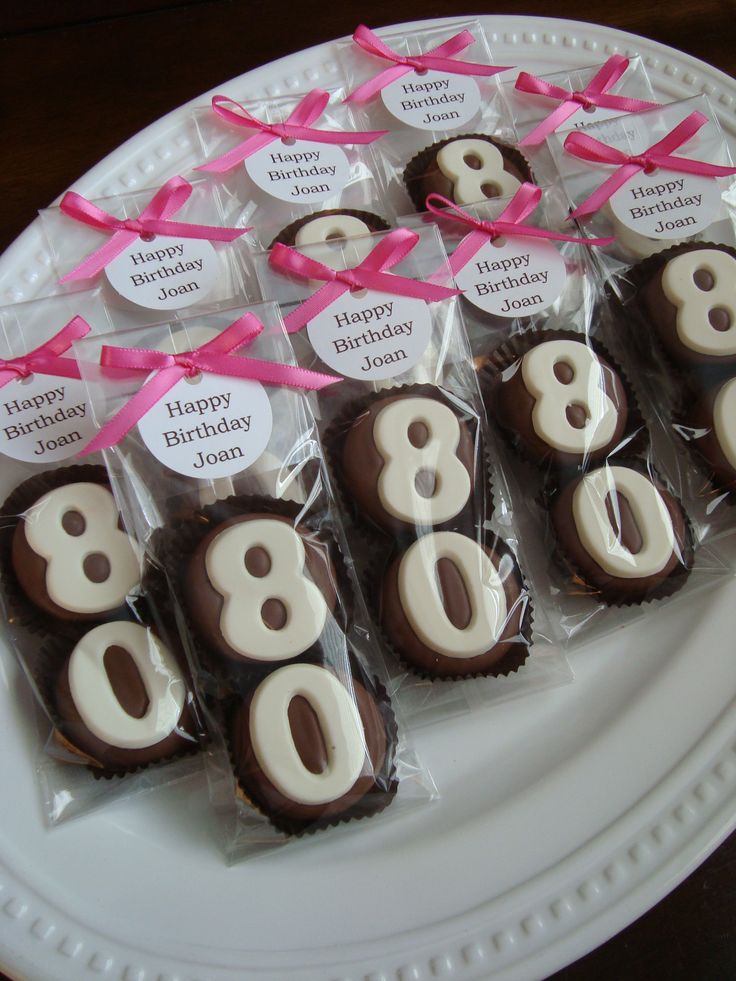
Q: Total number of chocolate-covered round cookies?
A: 12